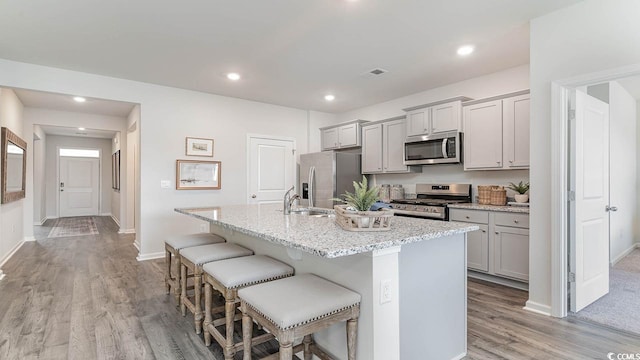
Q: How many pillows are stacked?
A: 0